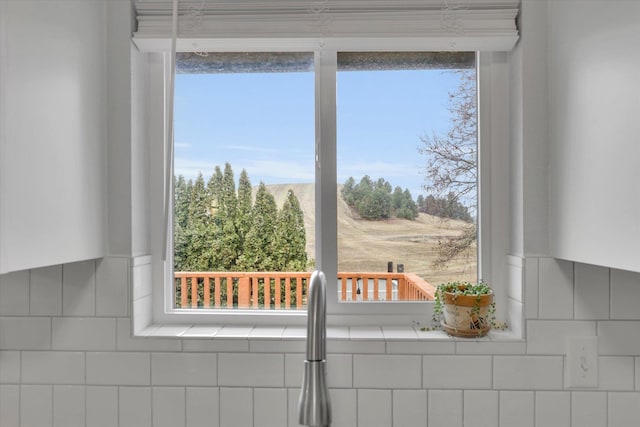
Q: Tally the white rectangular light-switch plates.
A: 1